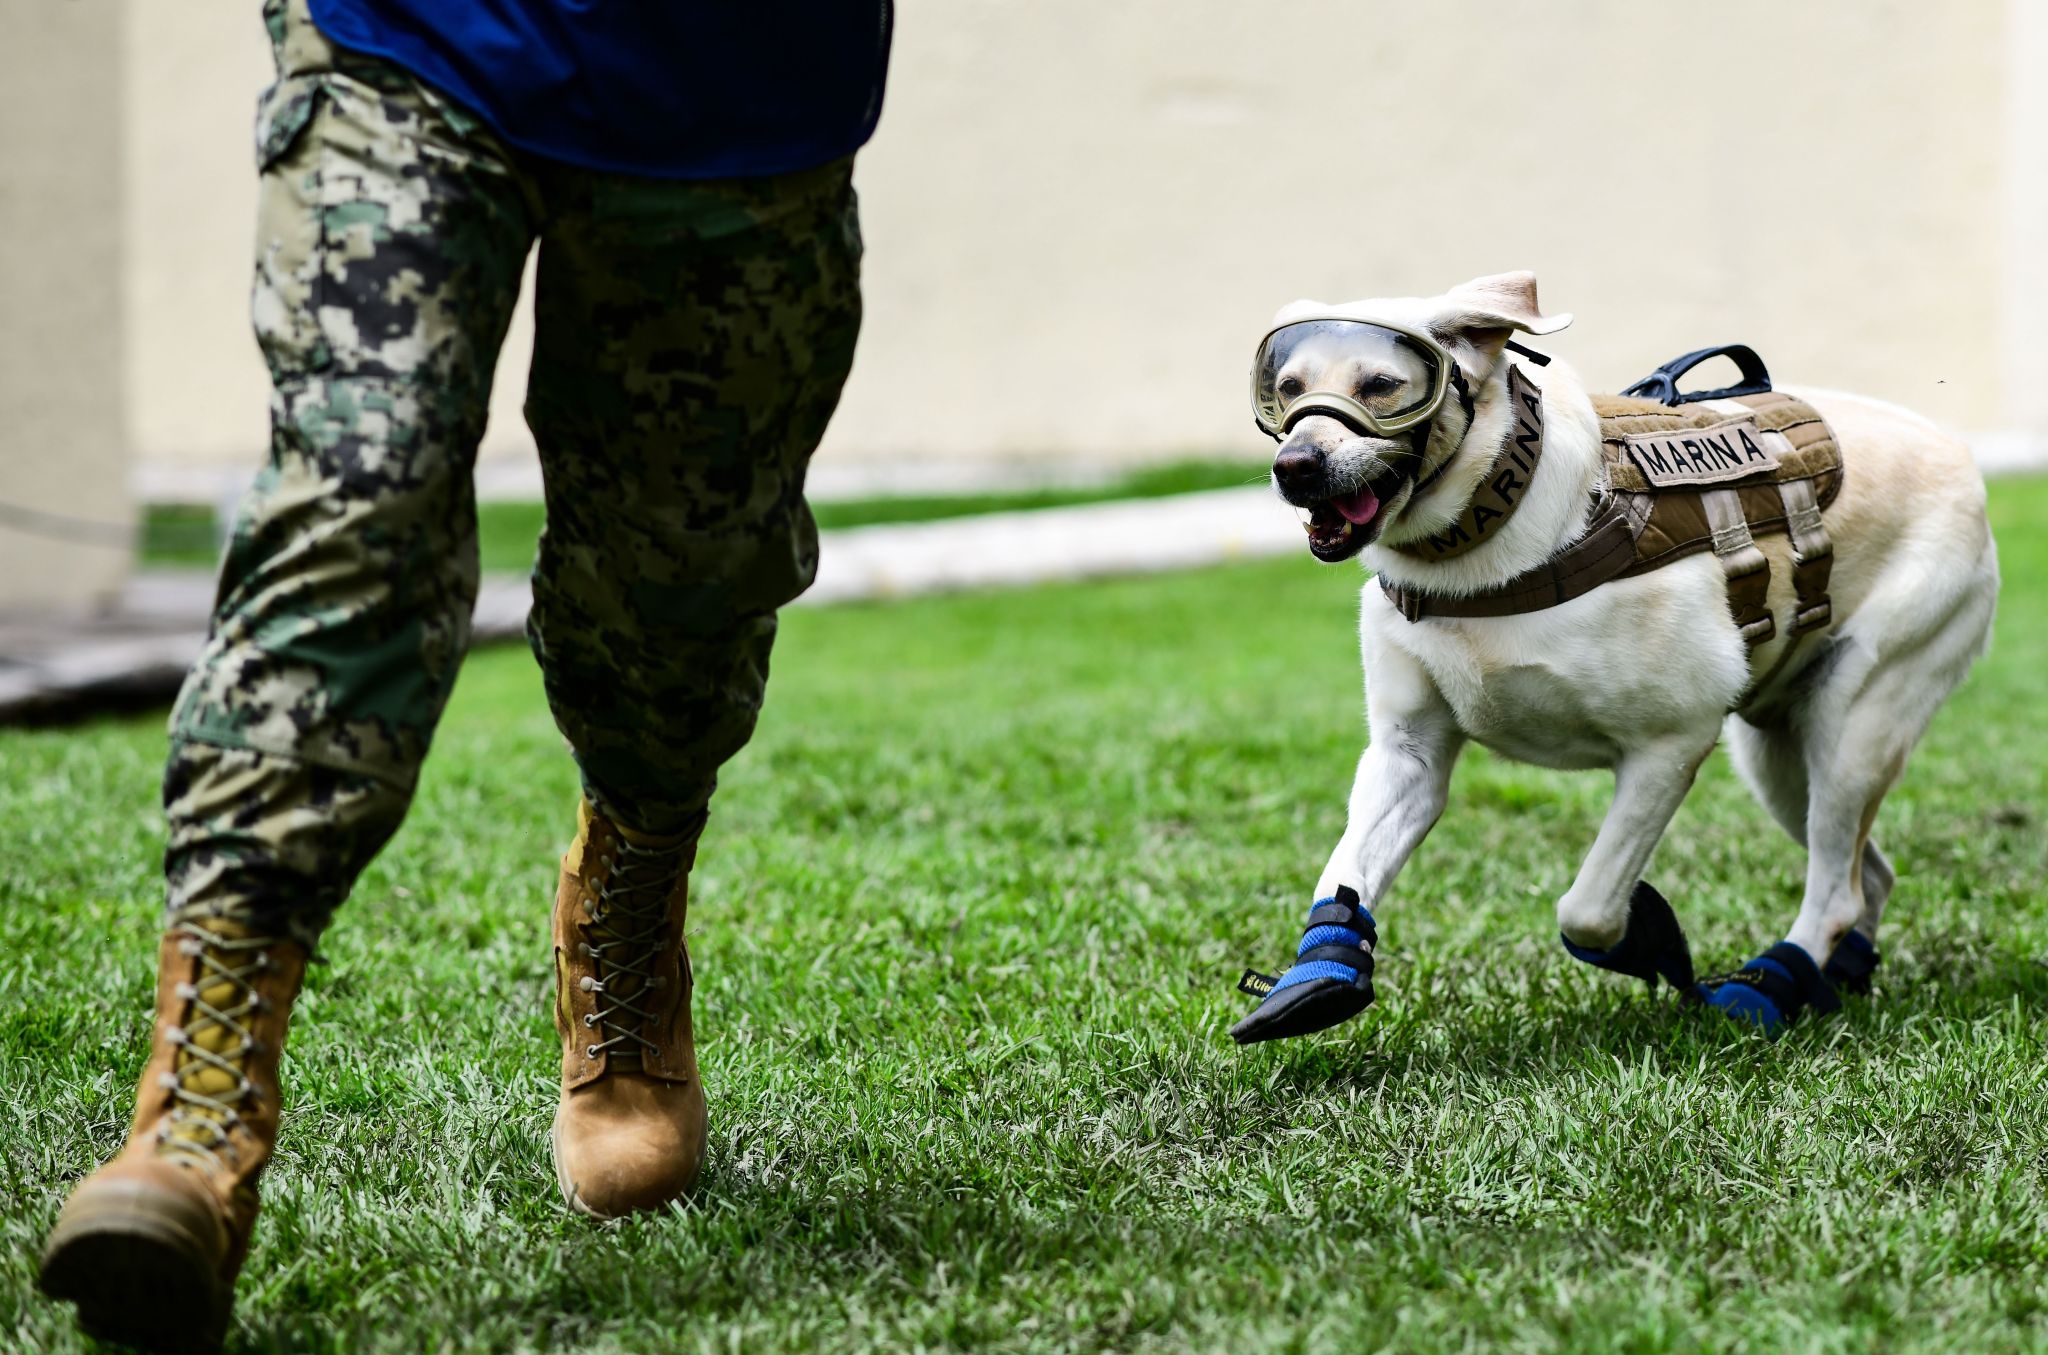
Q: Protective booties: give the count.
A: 4